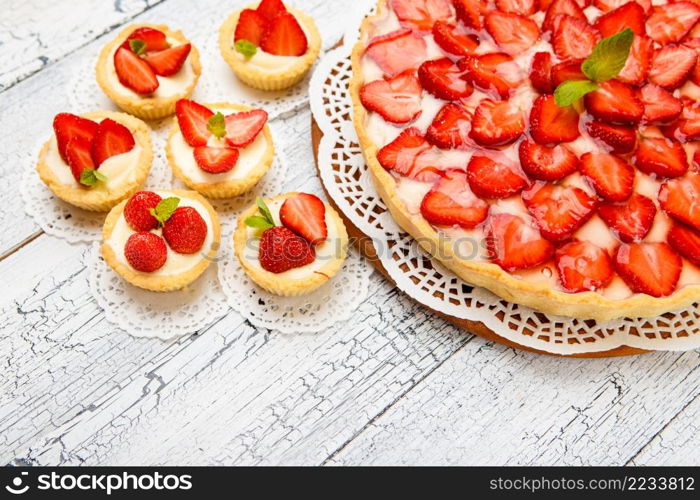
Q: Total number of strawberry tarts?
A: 7